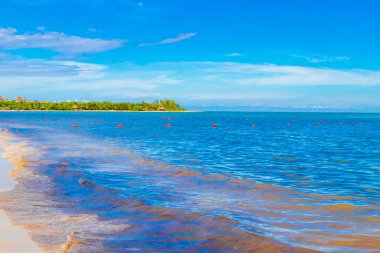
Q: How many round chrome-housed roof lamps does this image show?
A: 0